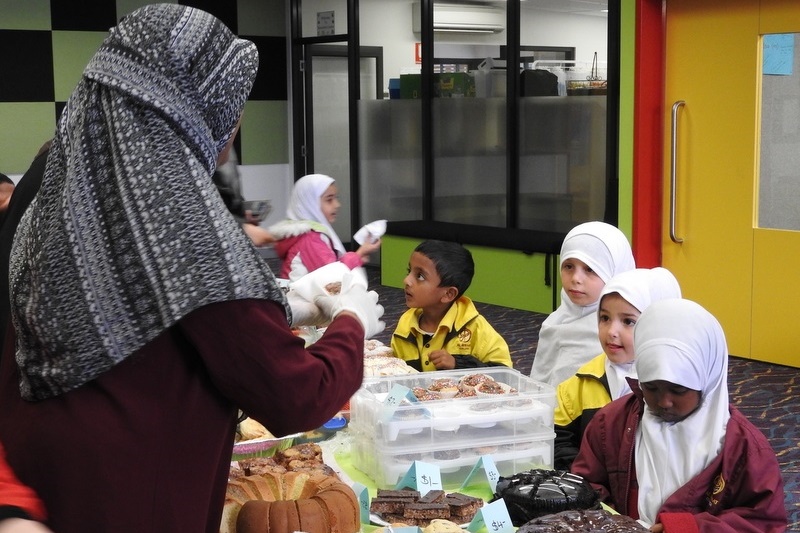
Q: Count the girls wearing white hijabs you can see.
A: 4